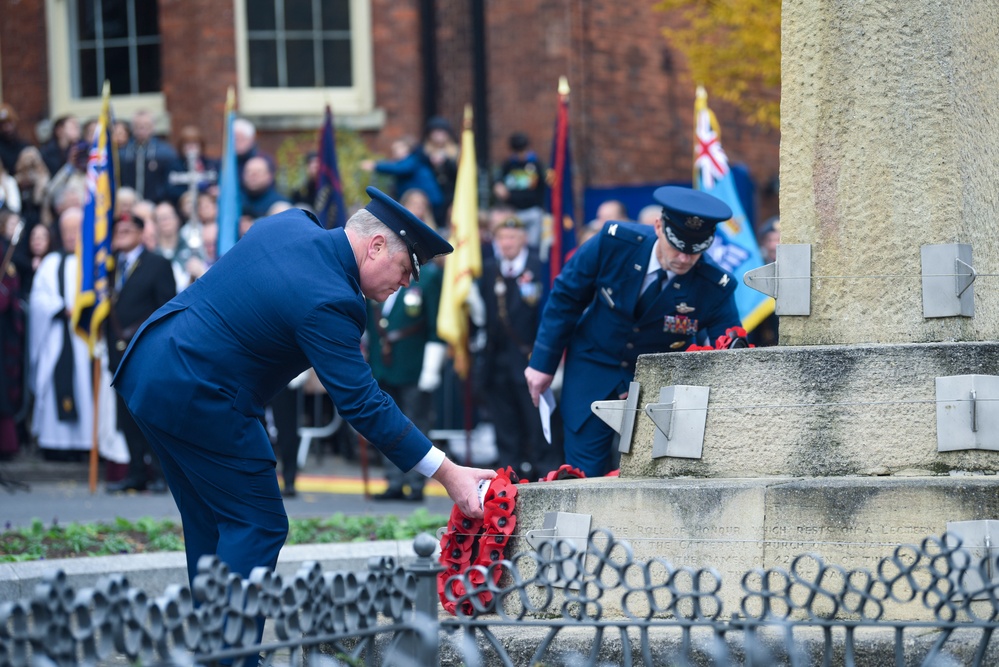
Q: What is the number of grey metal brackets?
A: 7